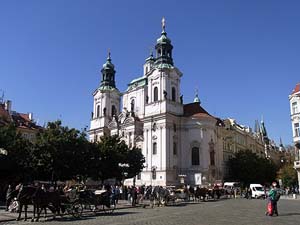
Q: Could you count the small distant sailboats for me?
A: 0